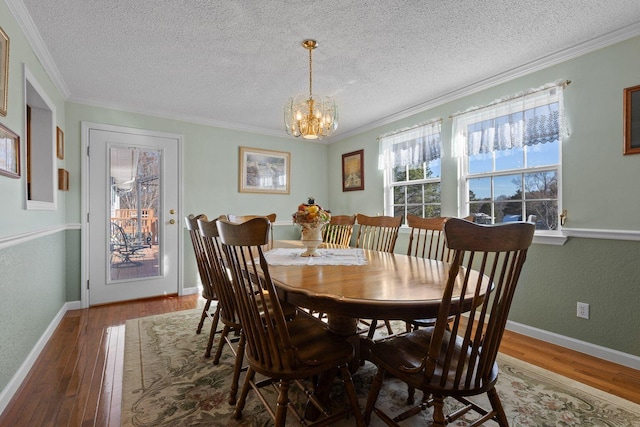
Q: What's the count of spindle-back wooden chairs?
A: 8